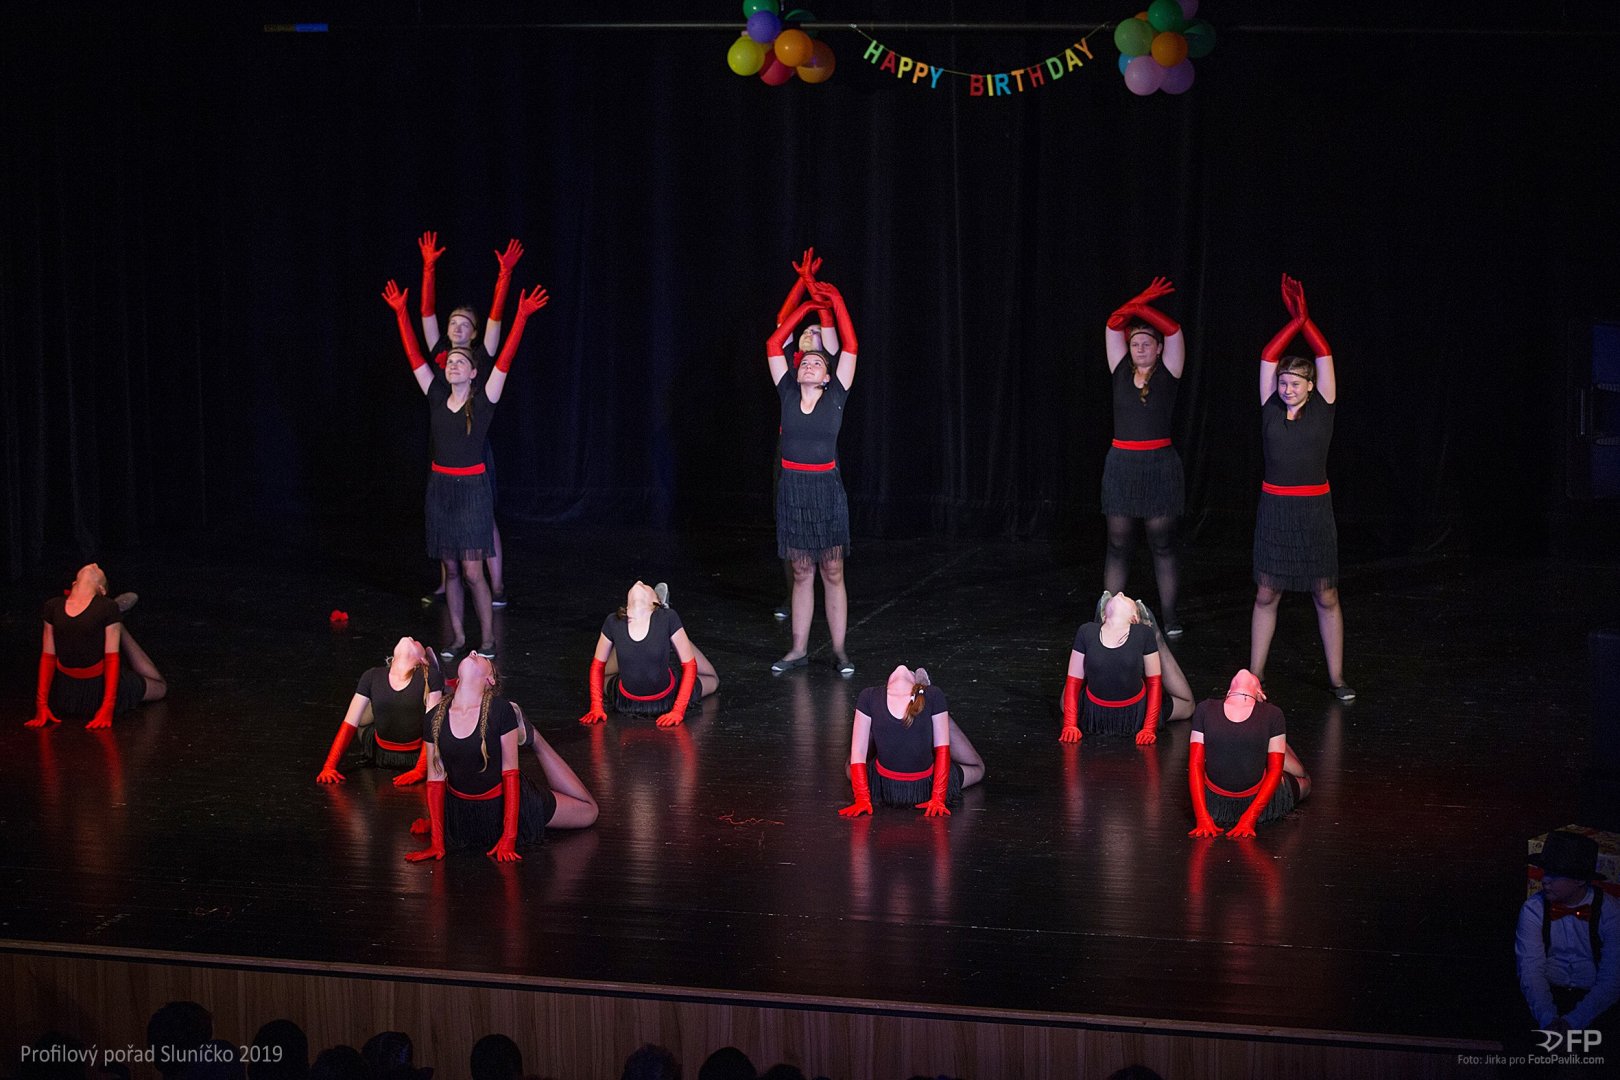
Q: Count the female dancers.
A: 13